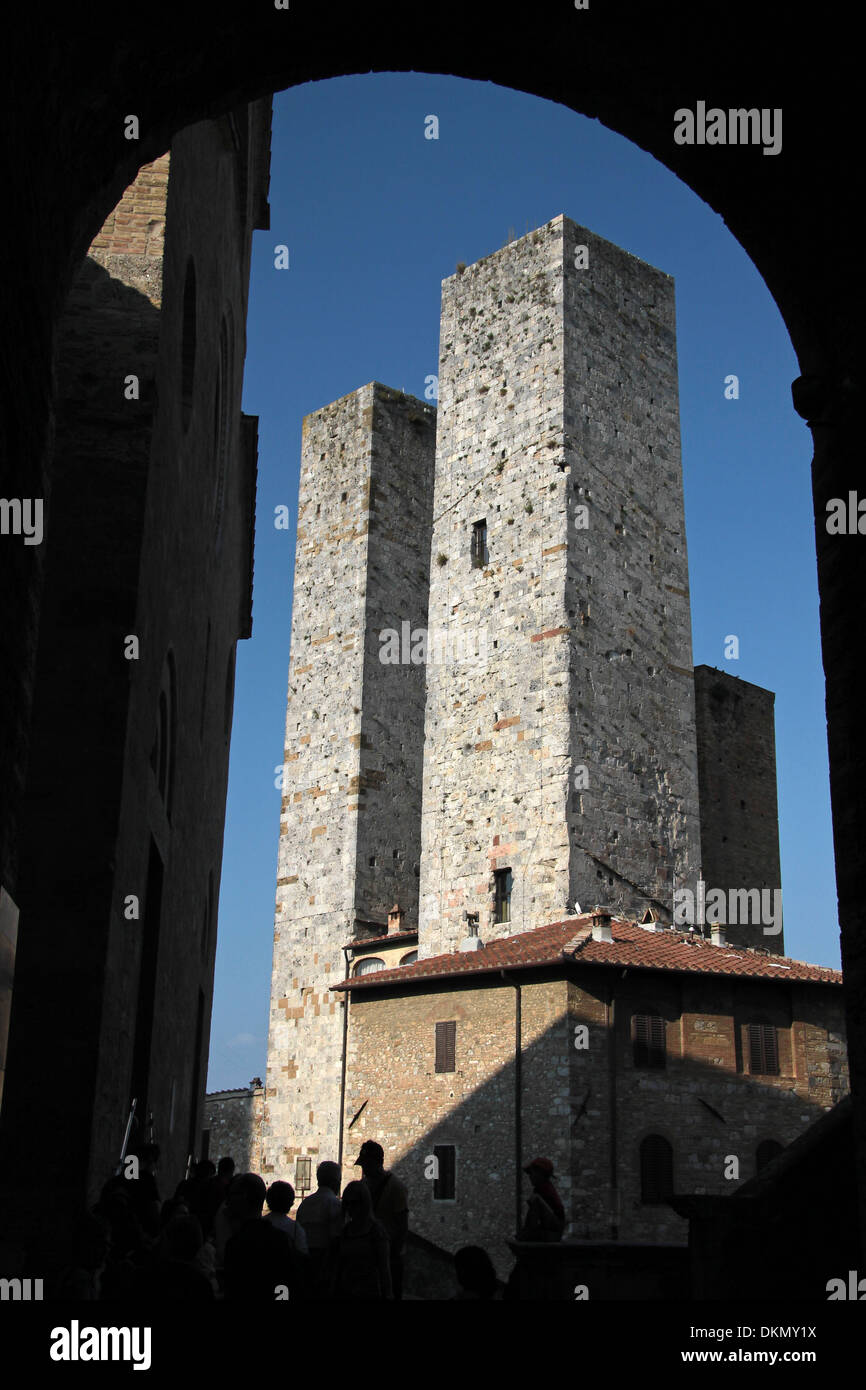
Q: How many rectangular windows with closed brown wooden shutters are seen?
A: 3